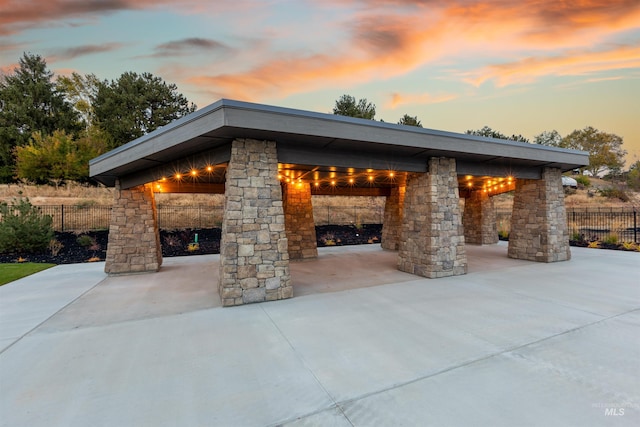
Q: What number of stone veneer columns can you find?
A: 7